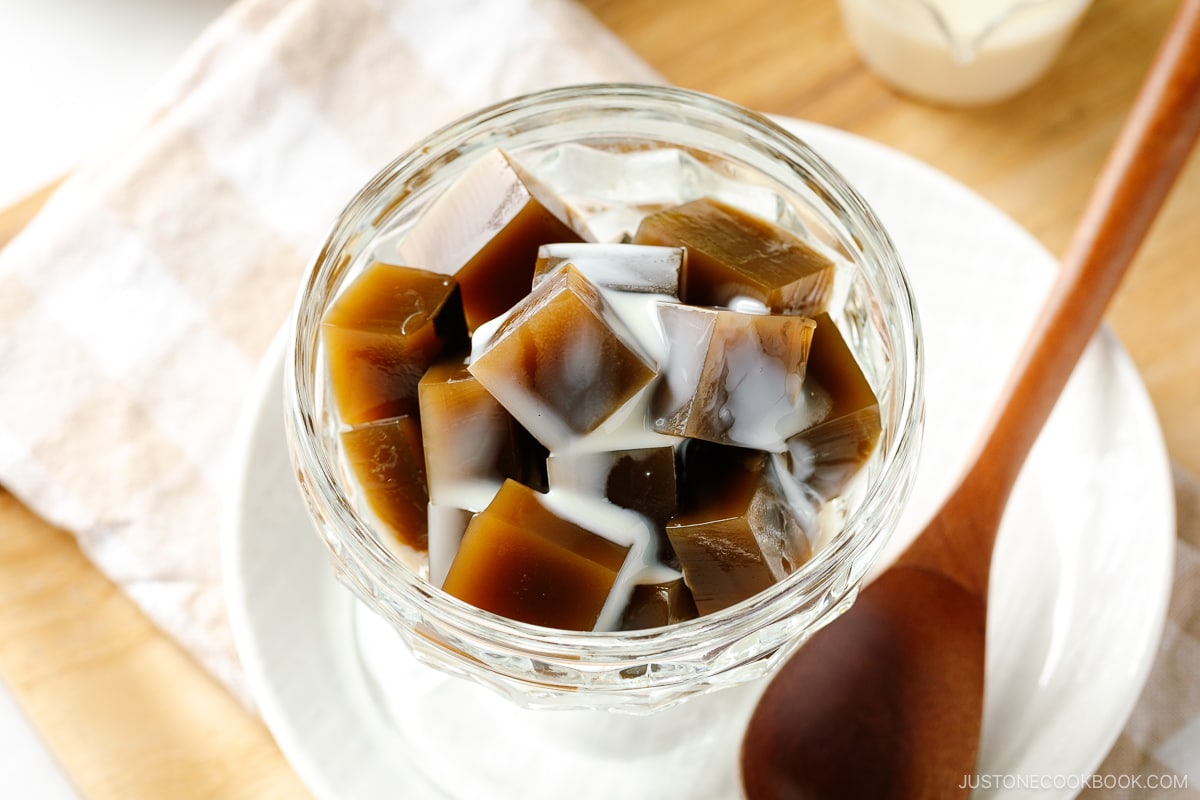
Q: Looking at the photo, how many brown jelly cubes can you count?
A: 13